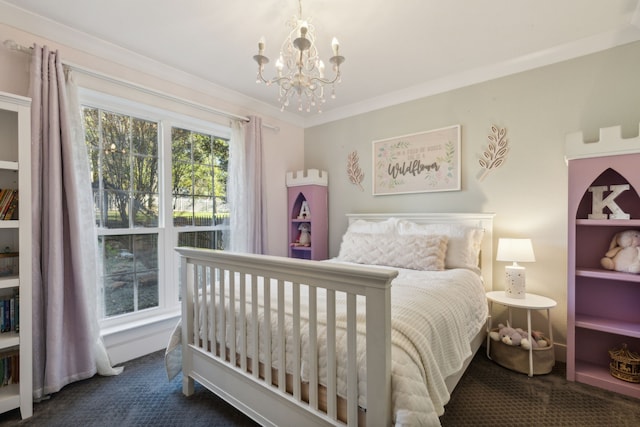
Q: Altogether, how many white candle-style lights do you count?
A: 5